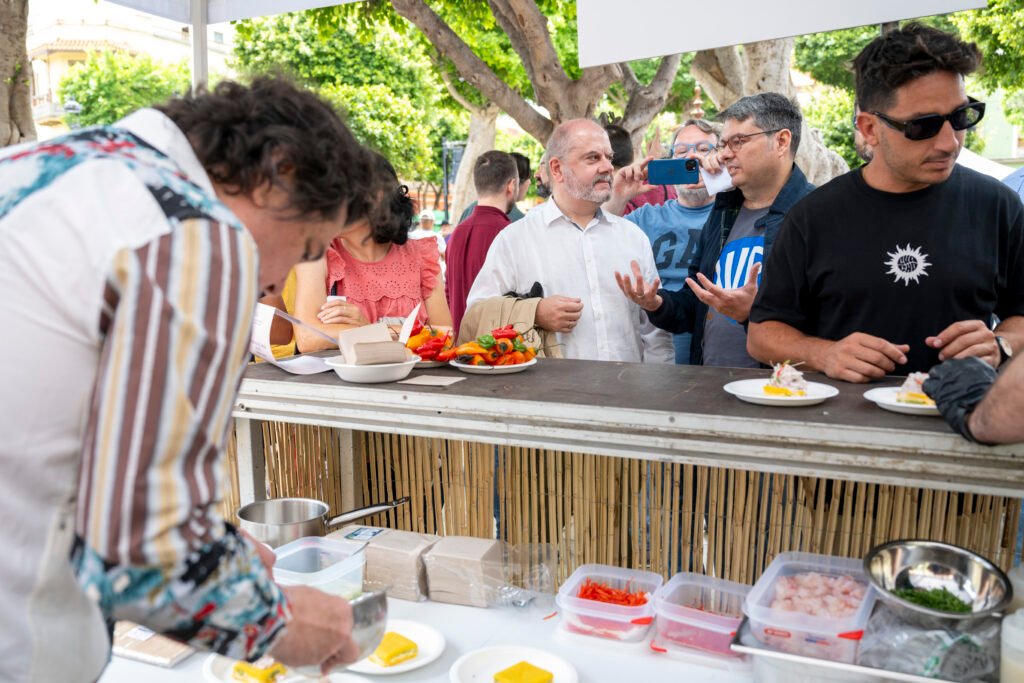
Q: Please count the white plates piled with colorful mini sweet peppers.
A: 2